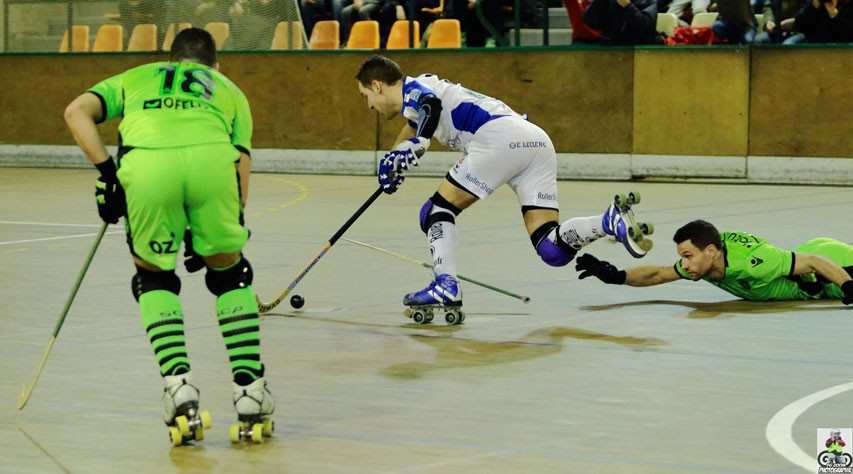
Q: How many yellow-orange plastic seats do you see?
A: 10